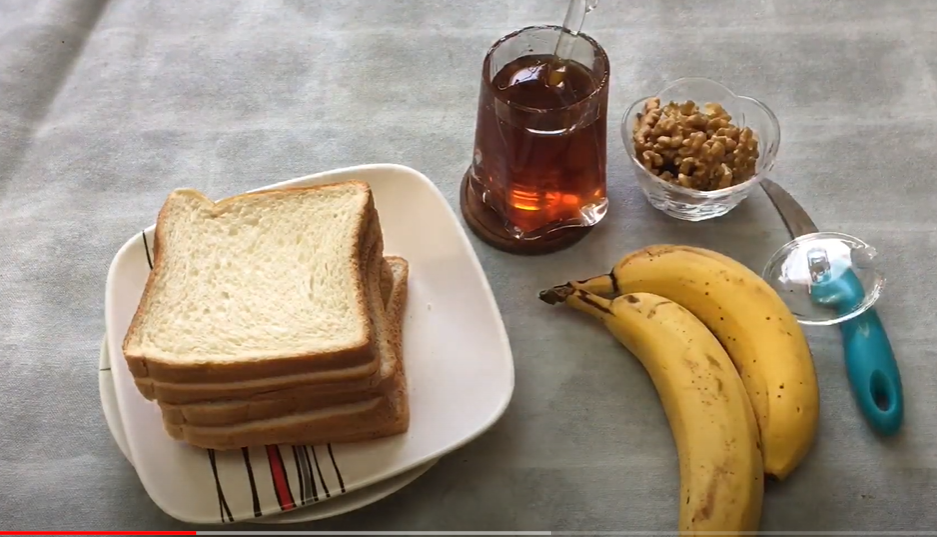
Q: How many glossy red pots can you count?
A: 0